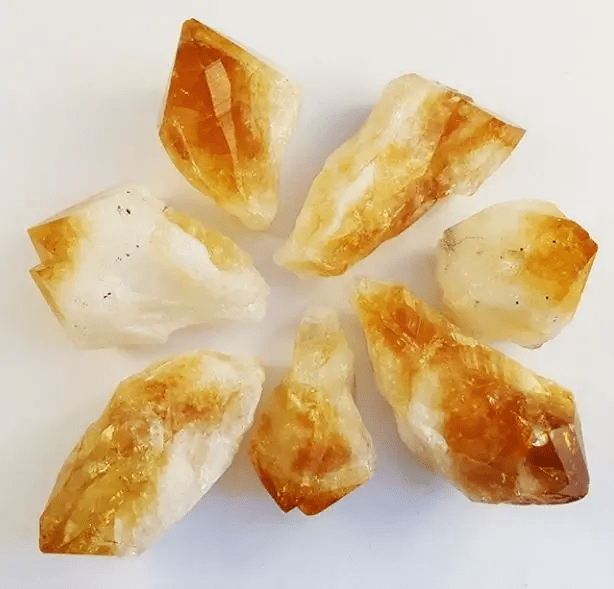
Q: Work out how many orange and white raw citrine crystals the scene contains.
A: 7